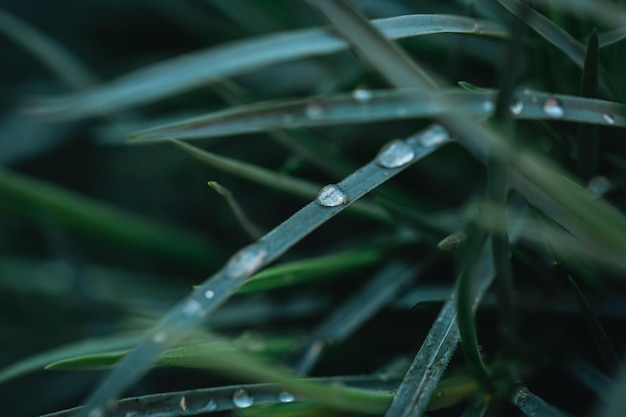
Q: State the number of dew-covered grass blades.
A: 3